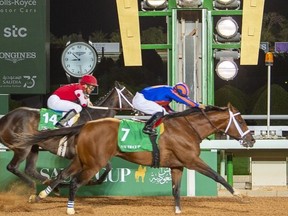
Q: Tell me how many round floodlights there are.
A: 5